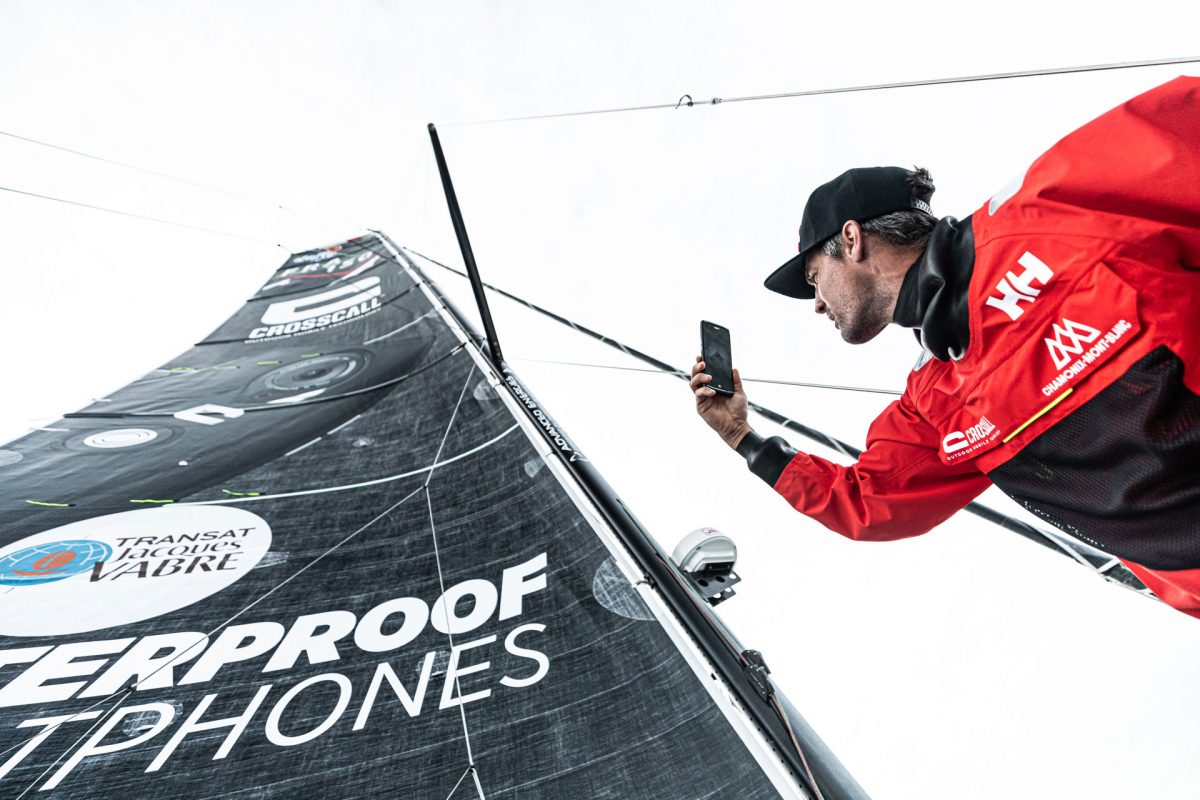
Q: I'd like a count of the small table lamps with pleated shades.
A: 0